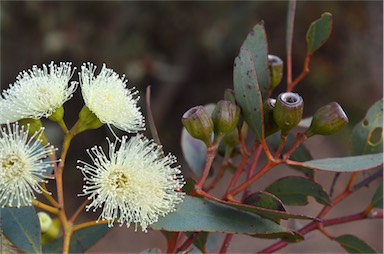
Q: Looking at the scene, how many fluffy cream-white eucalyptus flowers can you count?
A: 4